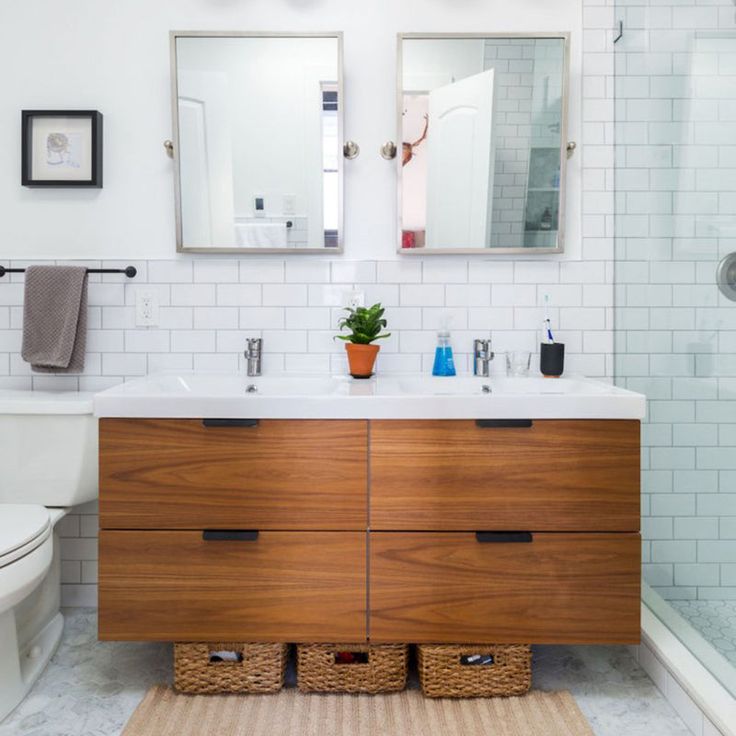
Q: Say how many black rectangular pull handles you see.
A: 4